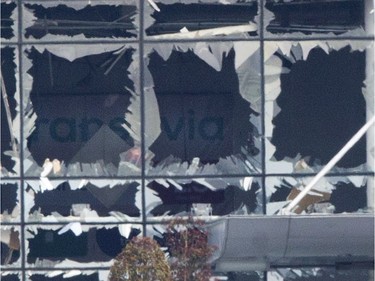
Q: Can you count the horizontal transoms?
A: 4